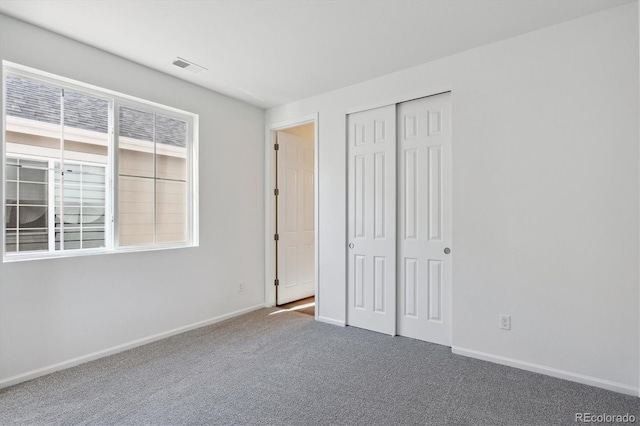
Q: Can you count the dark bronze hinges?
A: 4